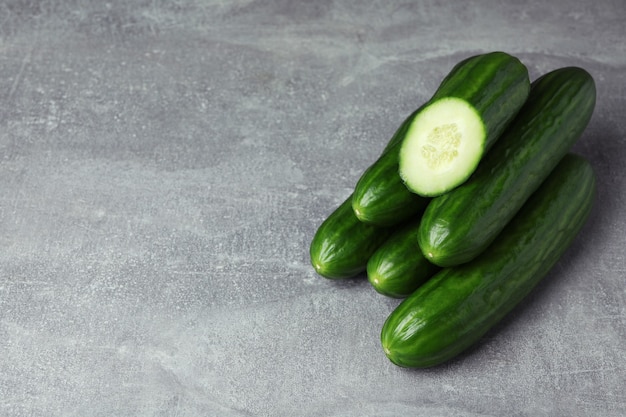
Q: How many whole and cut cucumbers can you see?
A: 6